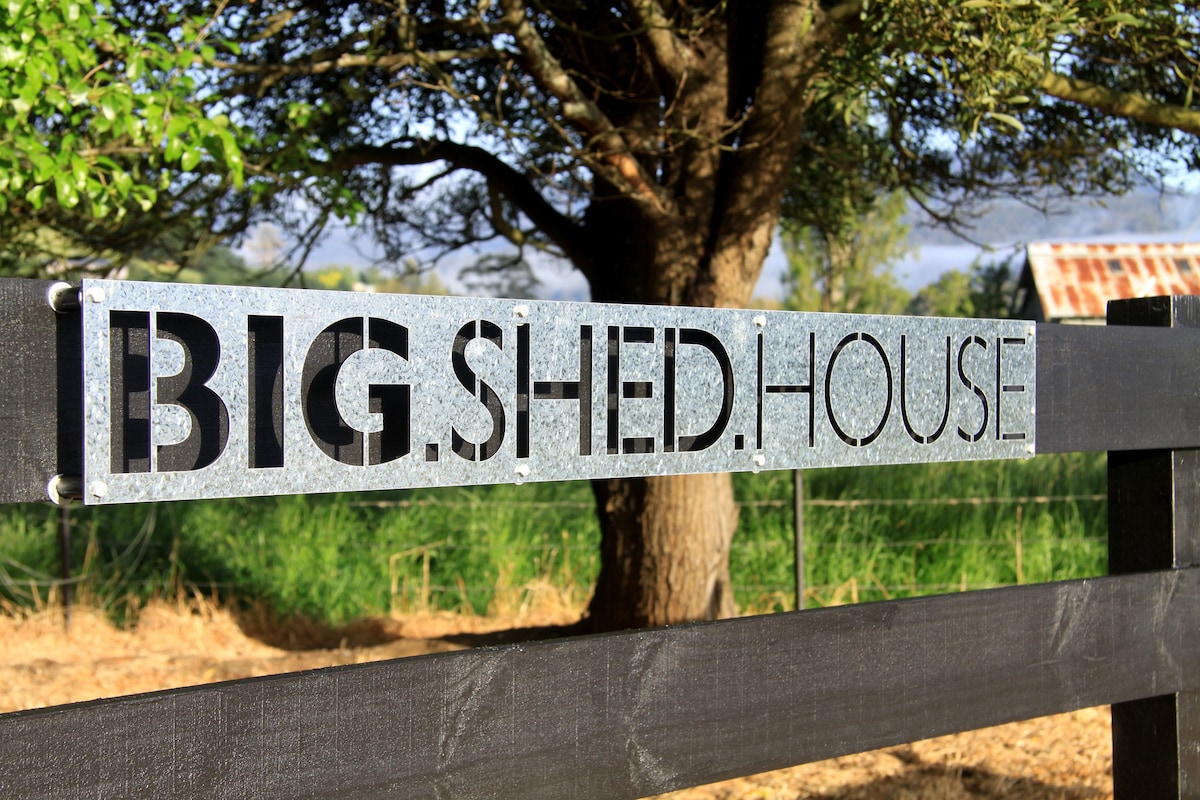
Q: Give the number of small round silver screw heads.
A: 8